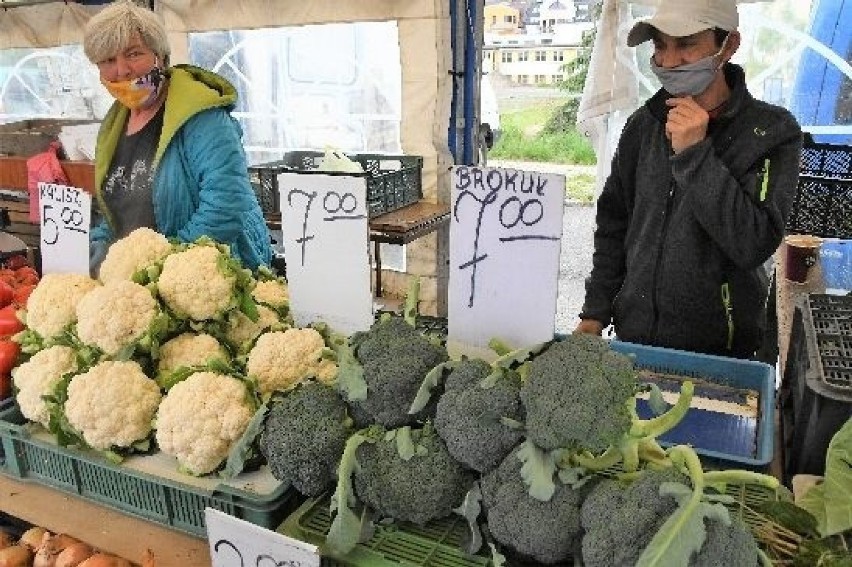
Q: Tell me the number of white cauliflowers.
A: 11